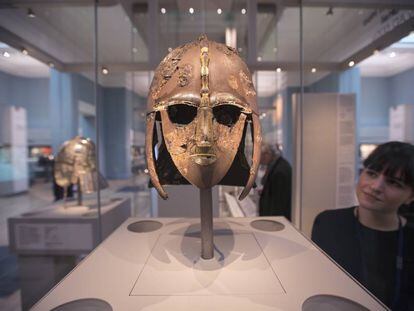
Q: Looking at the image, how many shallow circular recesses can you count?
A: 4